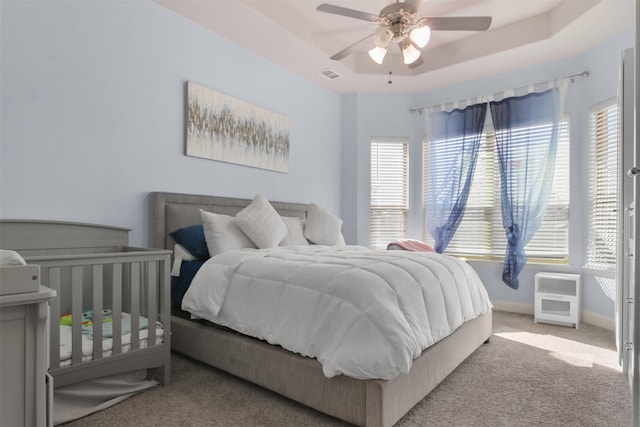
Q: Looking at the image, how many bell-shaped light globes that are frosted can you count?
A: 4